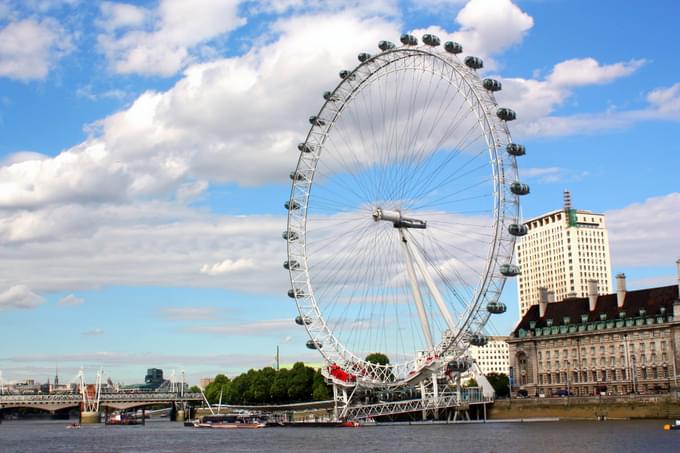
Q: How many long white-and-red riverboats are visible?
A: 1